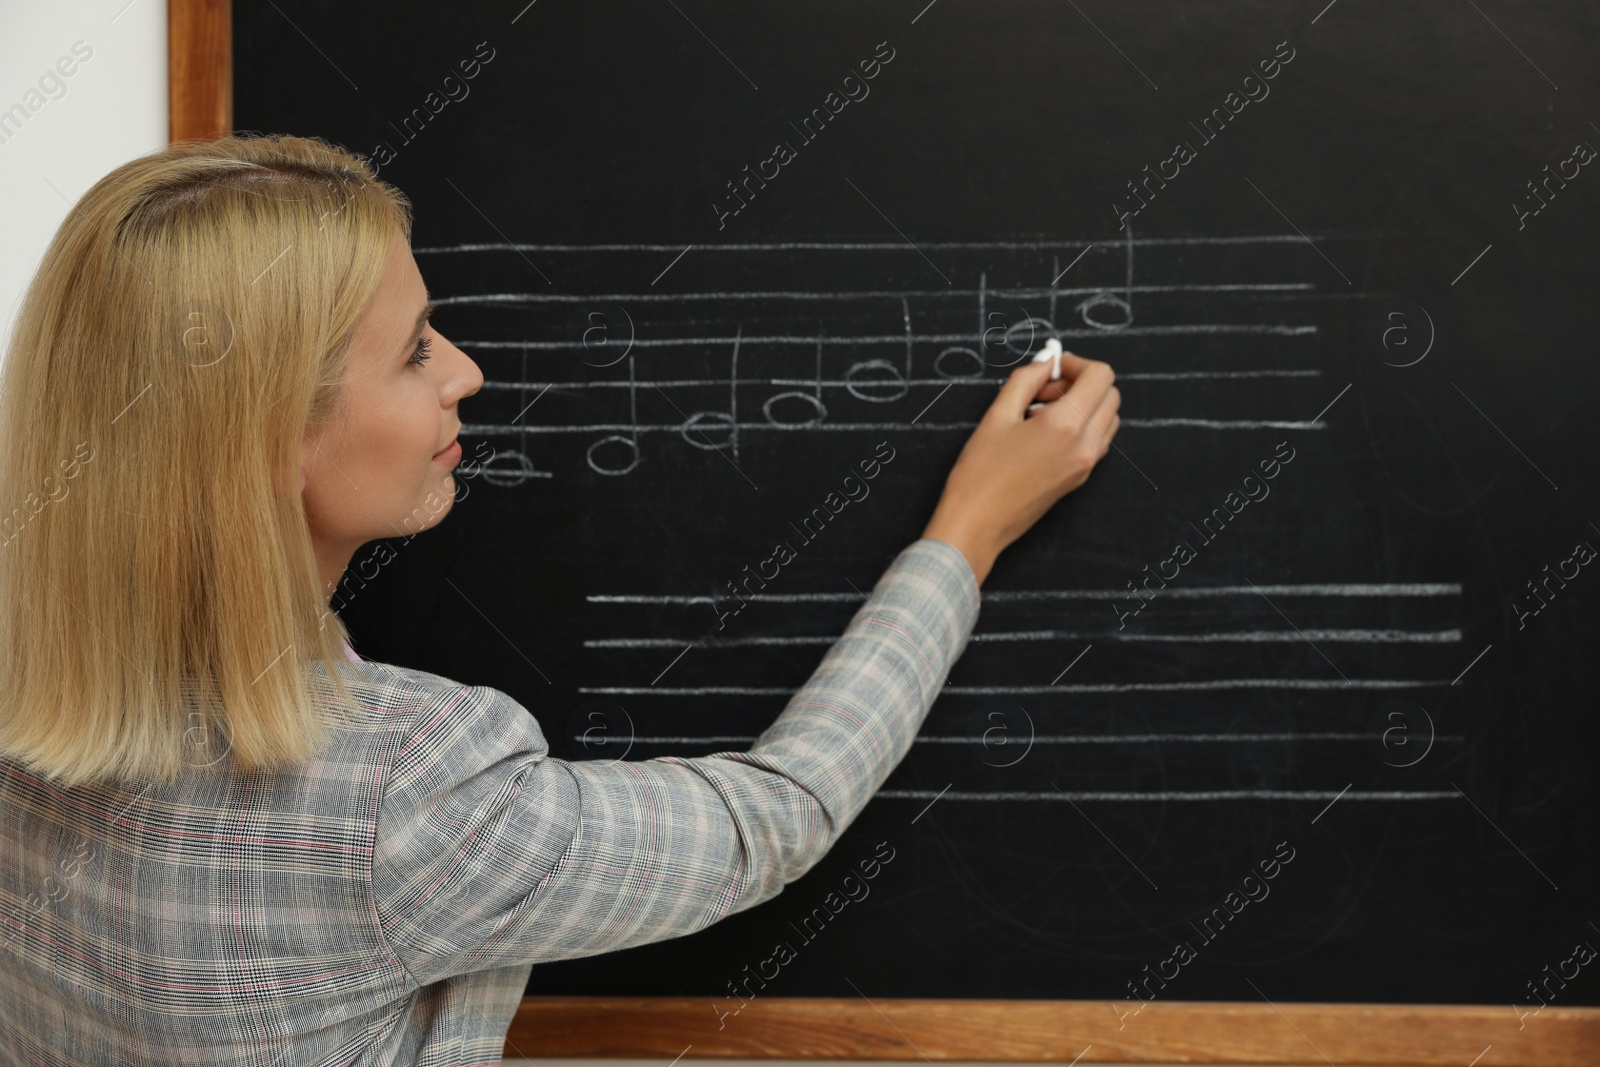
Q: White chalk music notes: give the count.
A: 8